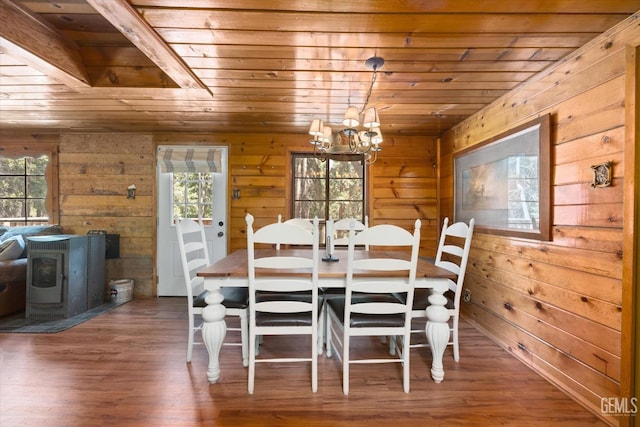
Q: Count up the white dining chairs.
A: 6